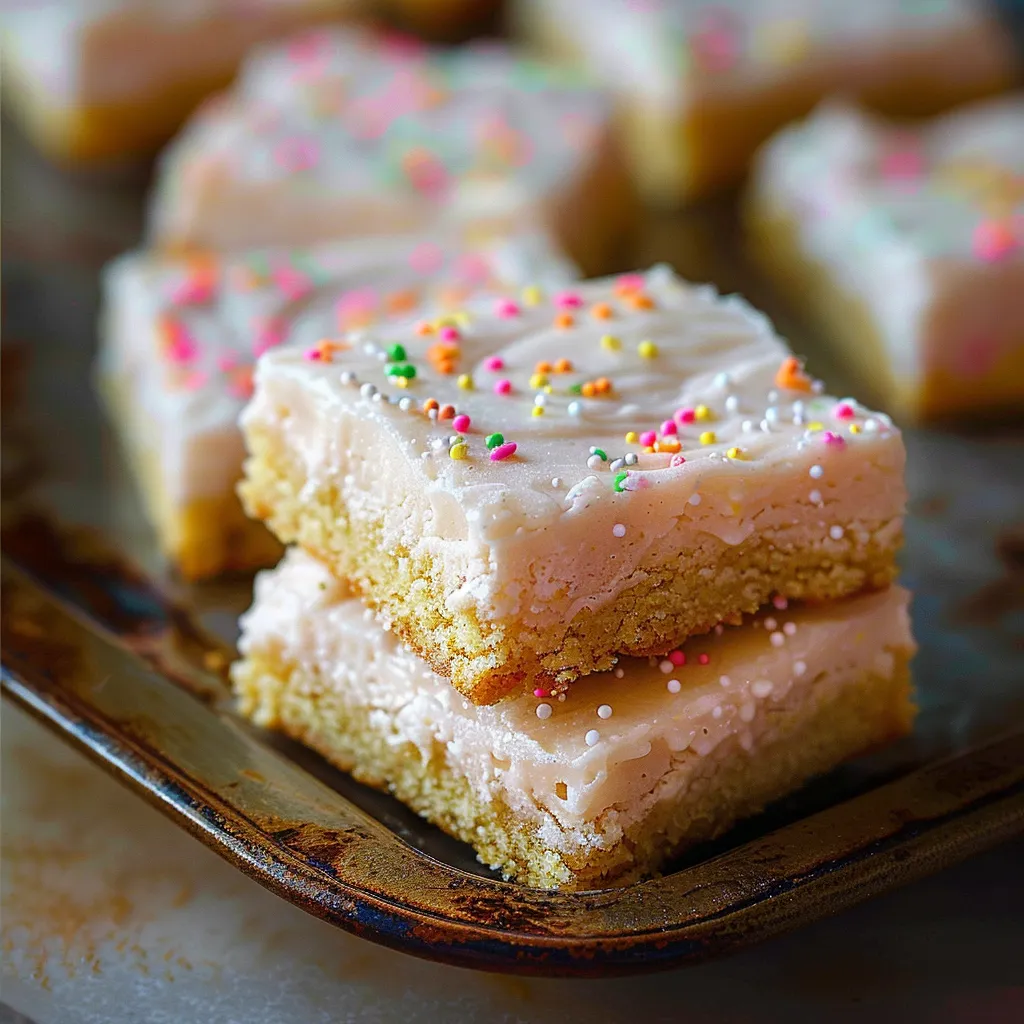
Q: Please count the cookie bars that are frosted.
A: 7